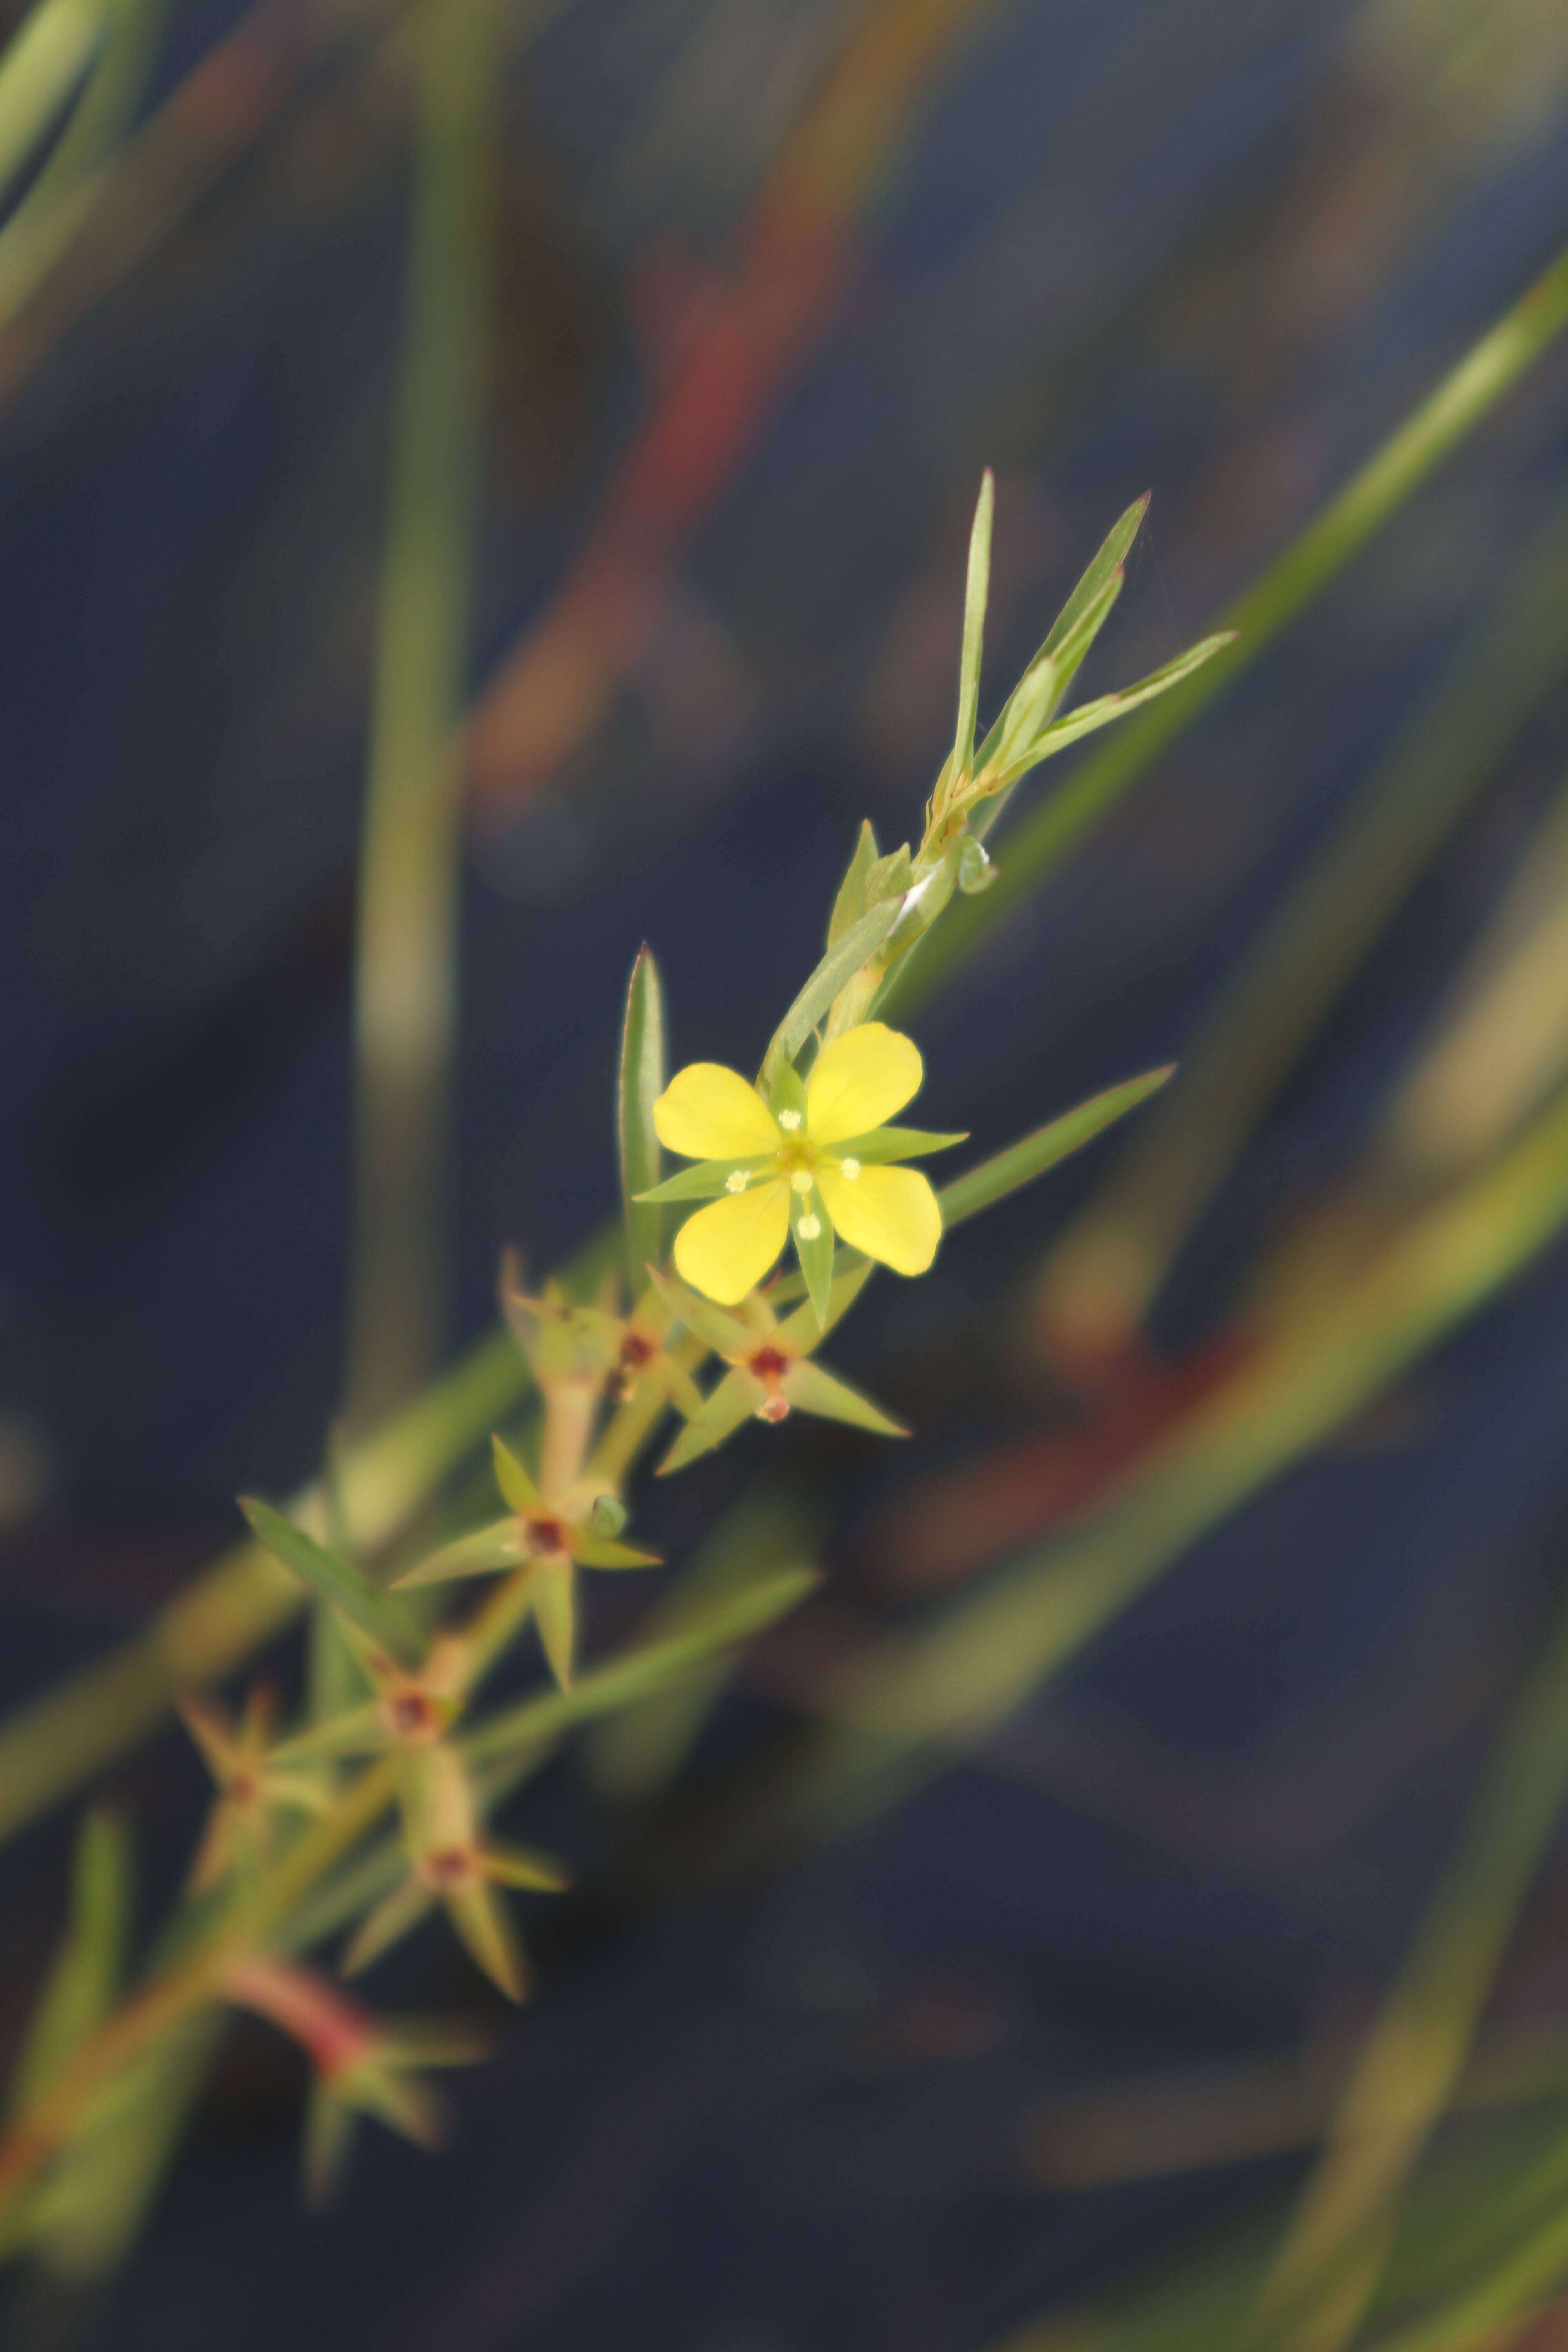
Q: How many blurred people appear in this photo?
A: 0